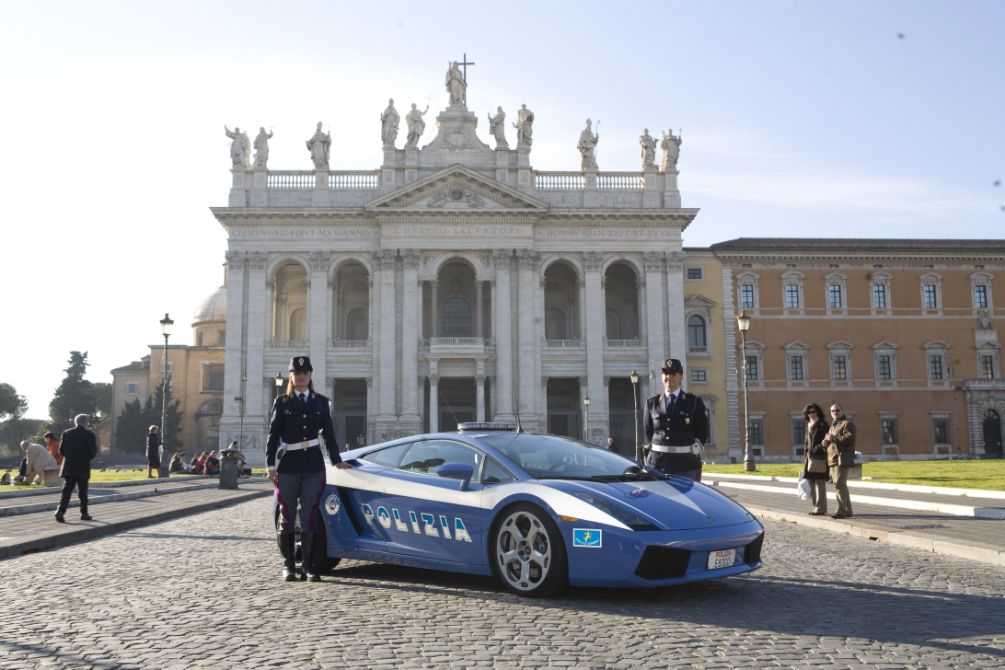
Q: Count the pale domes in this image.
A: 1